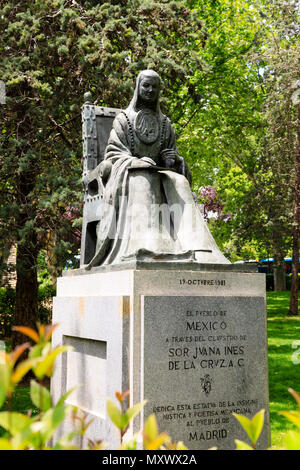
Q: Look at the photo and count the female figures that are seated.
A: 1